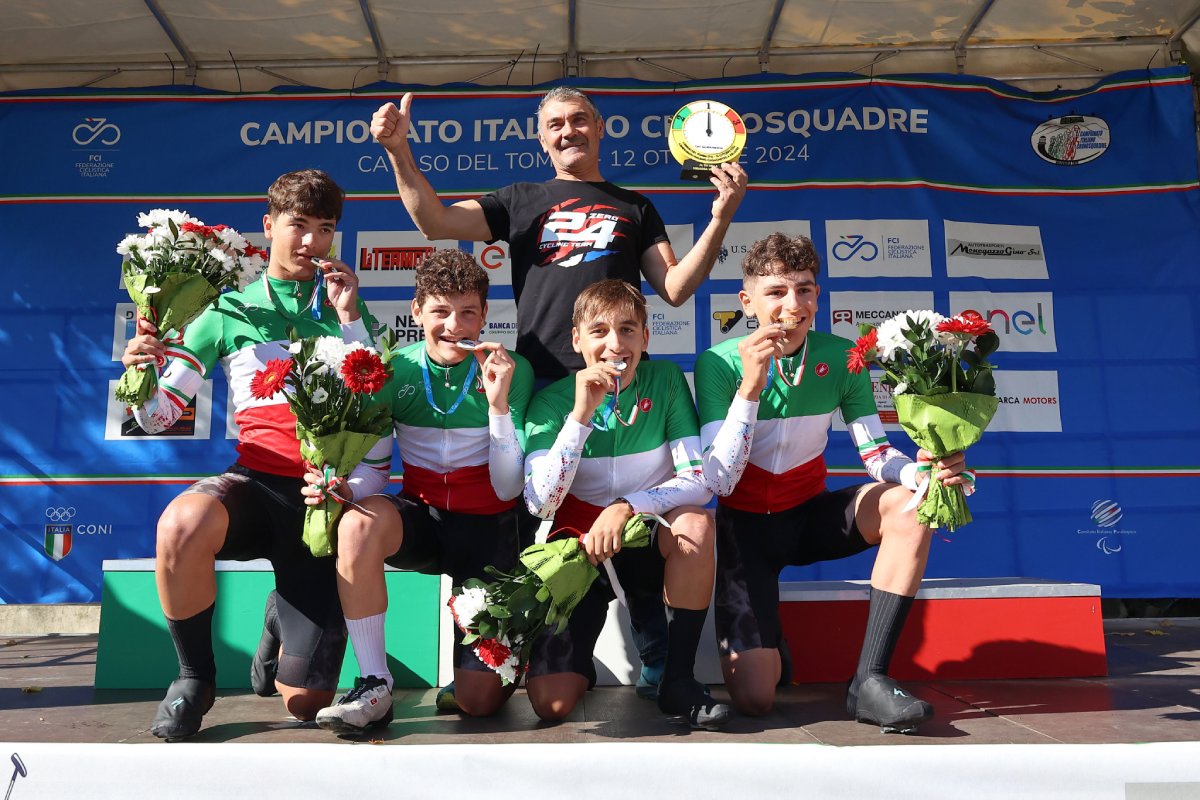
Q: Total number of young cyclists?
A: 4